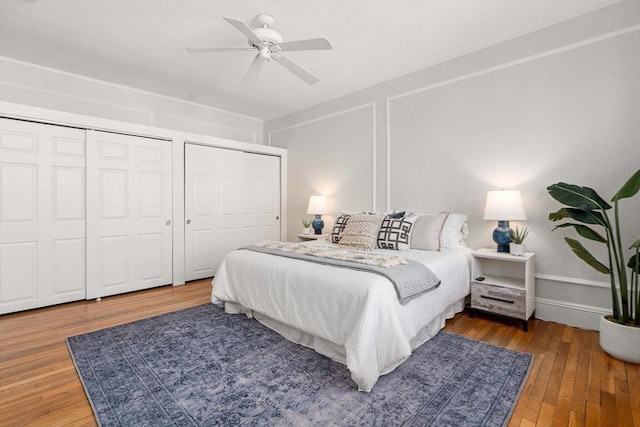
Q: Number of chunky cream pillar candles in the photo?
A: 0